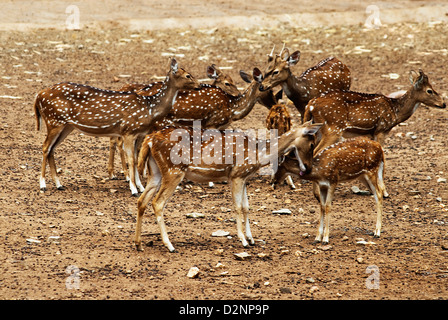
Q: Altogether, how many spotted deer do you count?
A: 8